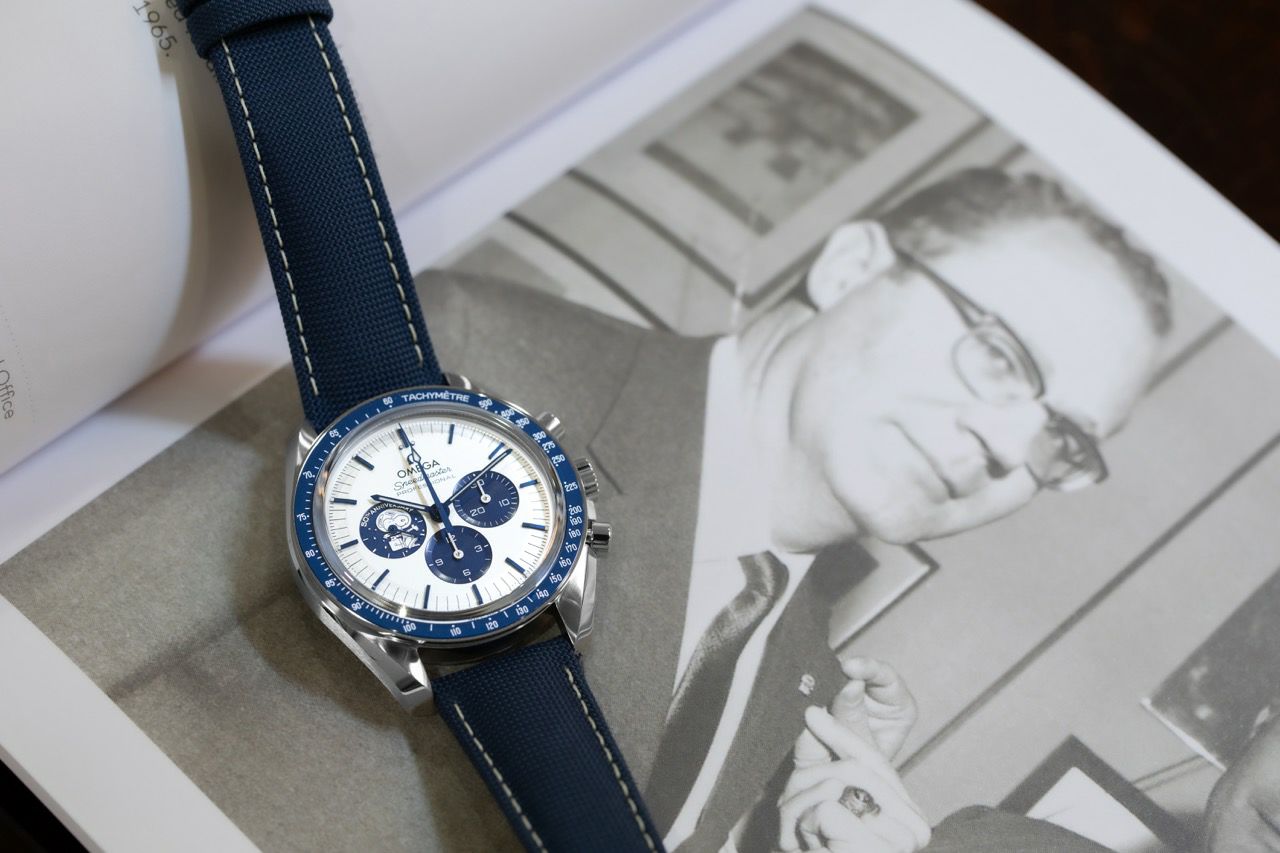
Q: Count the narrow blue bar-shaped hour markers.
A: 12